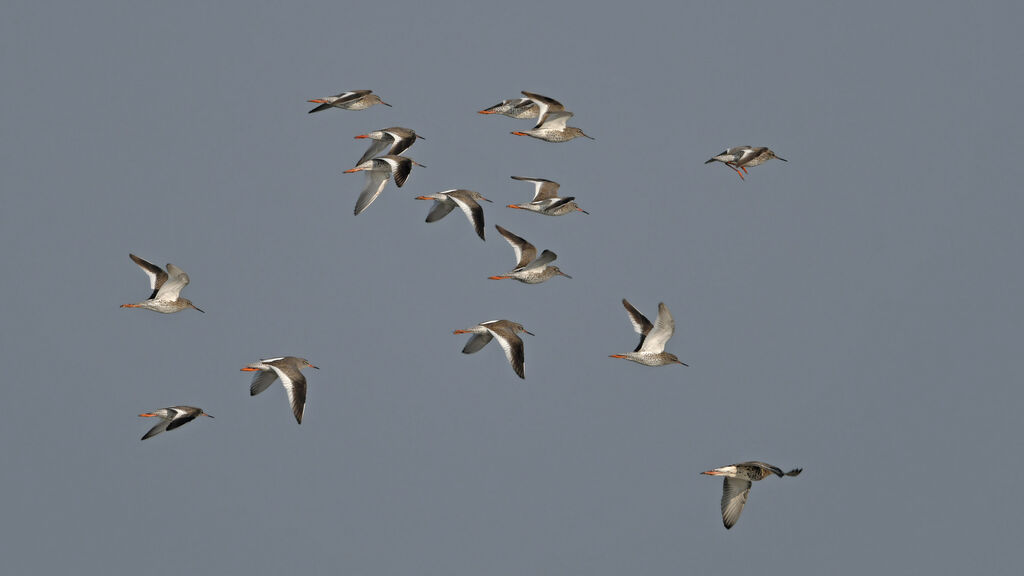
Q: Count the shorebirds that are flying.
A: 15